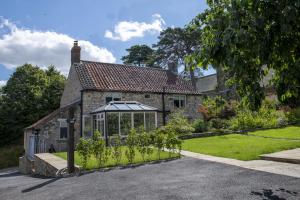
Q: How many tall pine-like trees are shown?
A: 2